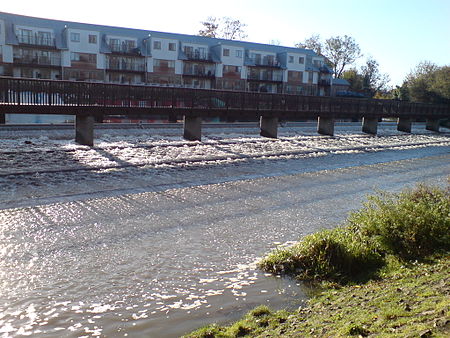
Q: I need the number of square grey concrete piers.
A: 7